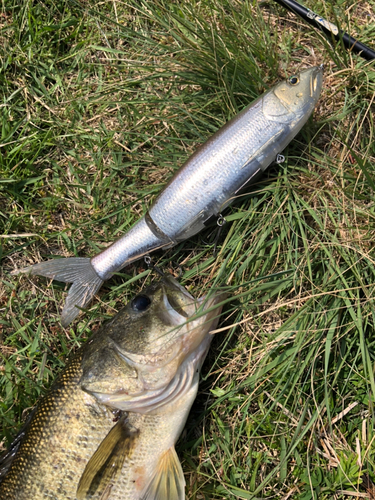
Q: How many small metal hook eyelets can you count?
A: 3